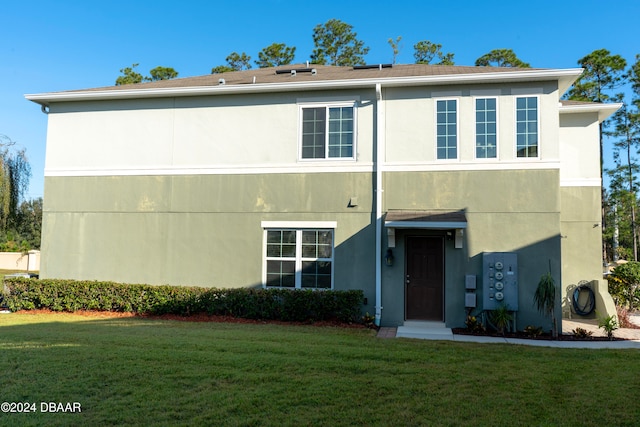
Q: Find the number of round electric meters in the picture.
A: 4